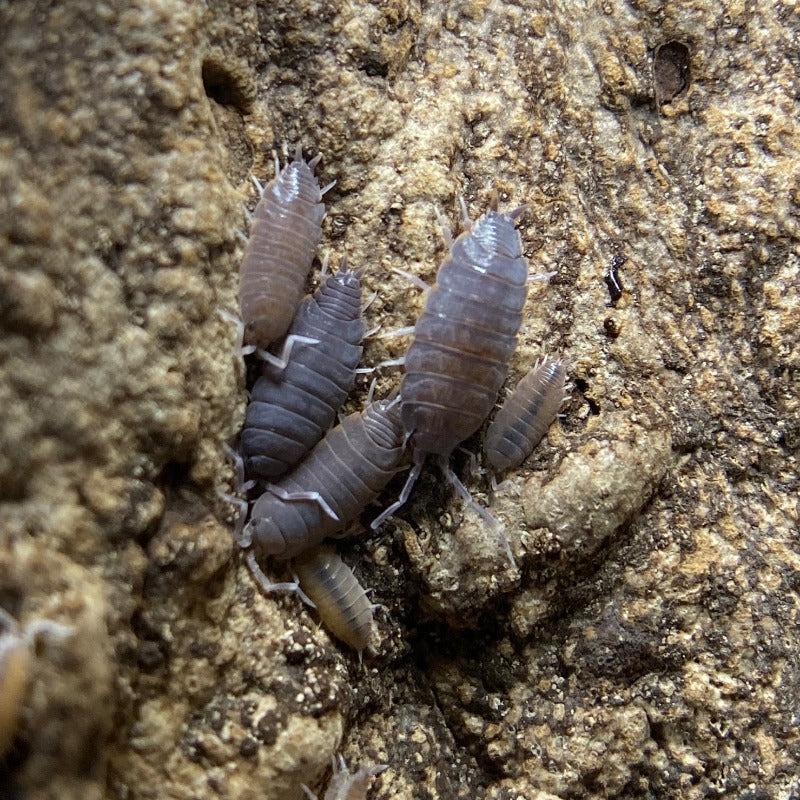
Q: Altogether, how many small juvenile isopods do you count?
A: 2